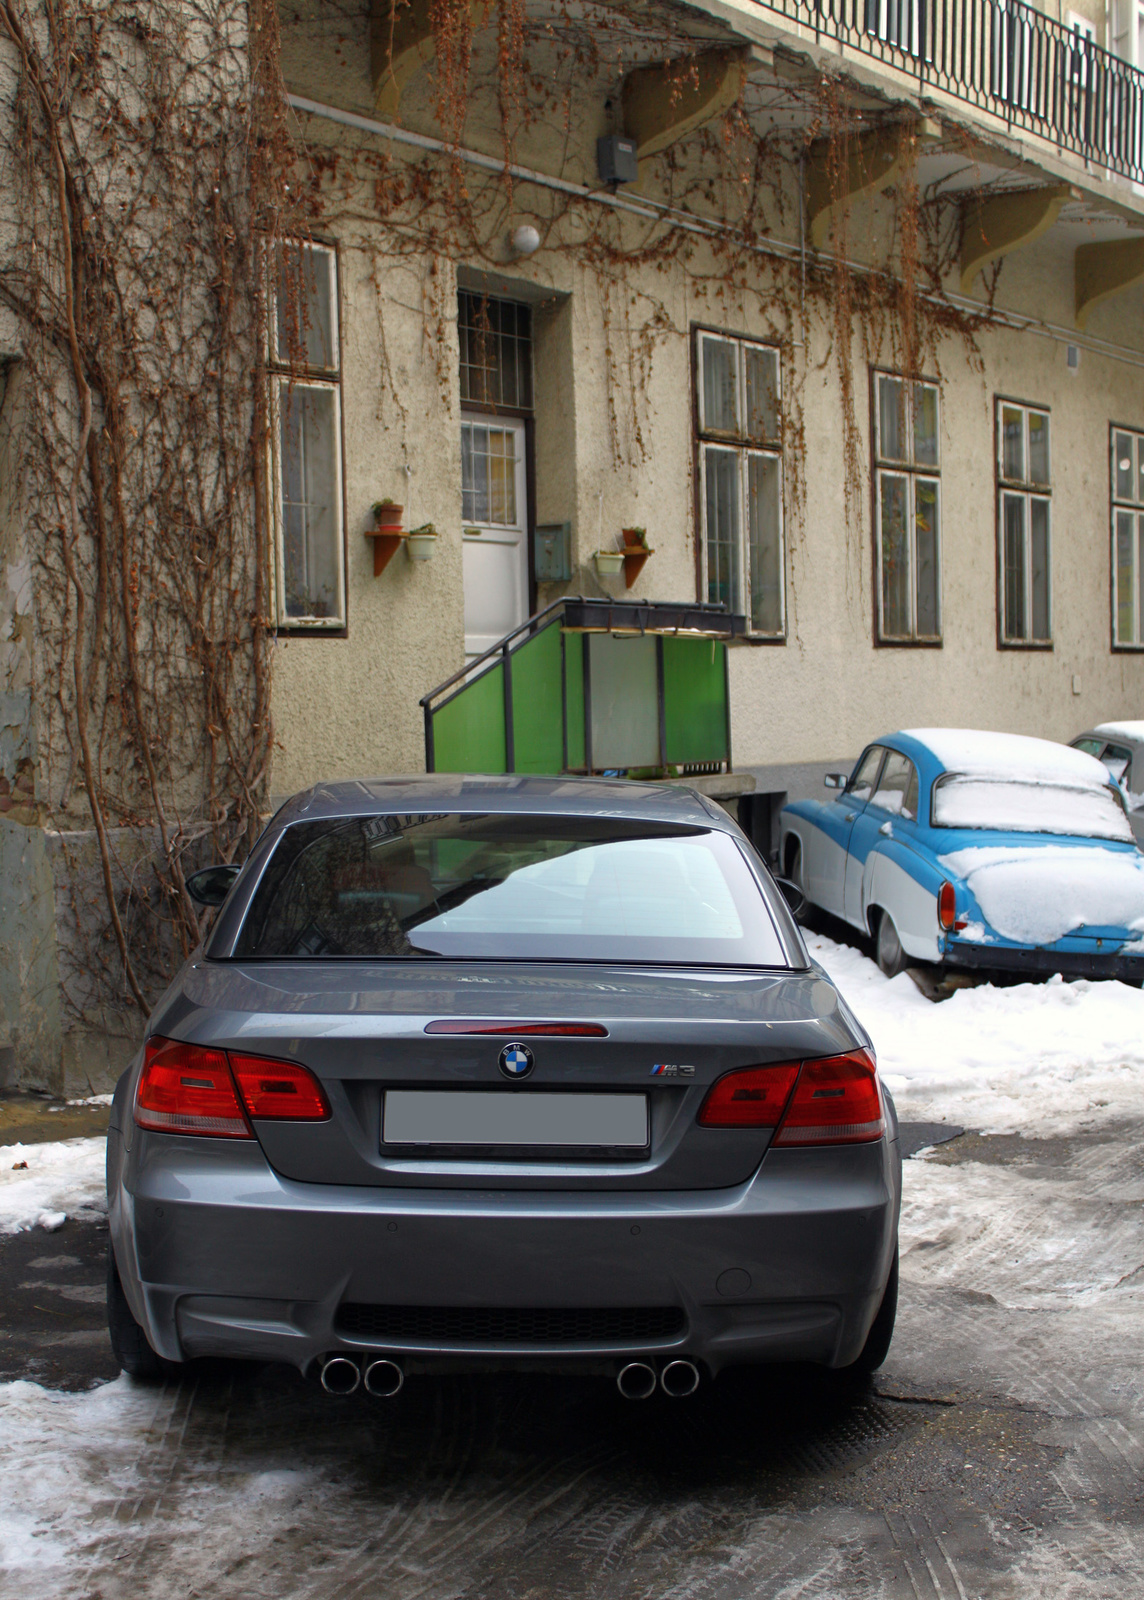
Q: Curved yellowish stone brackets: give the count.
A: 5